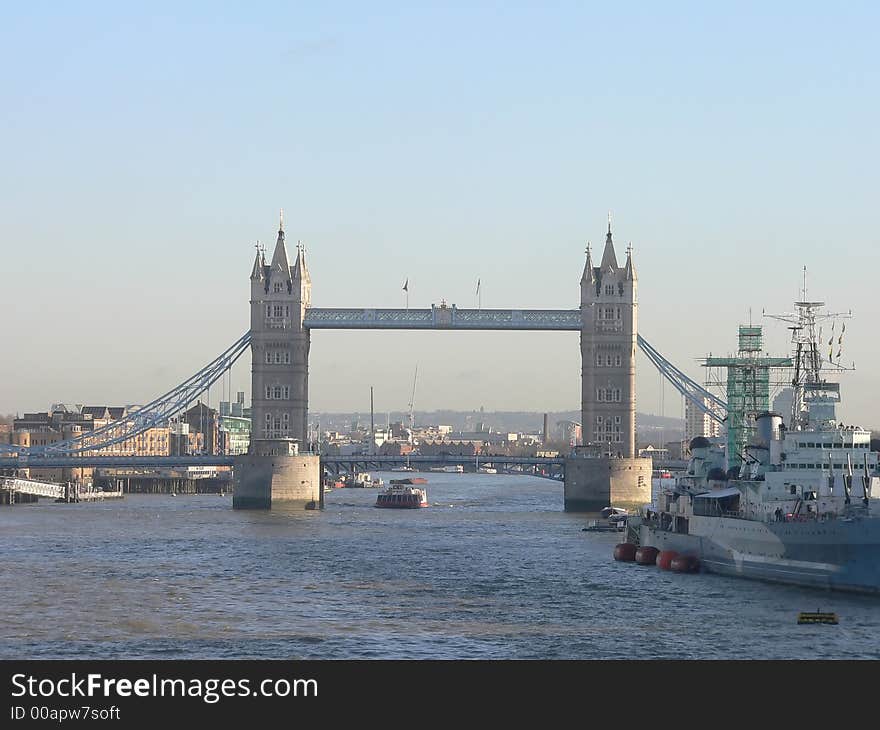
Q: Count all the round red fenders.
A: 4